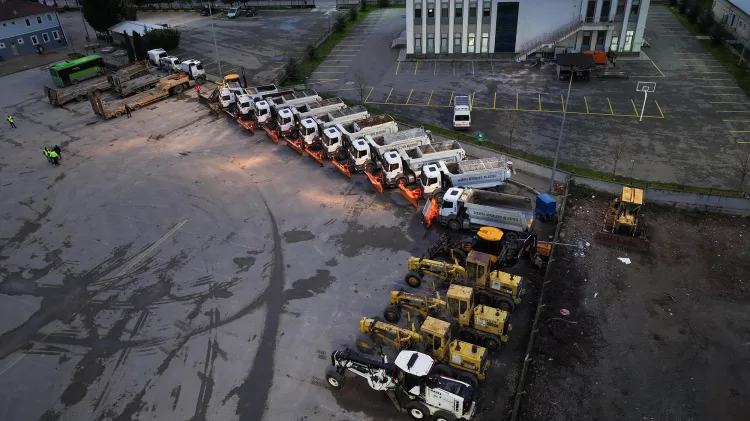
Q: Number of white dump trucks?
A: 10